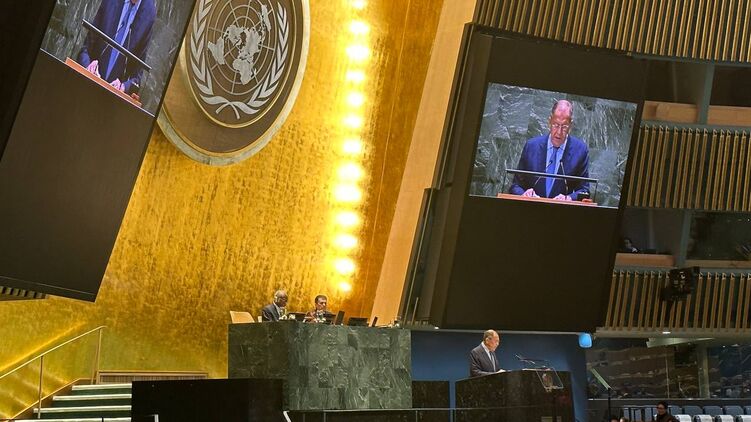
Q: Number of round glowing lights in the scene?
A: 13